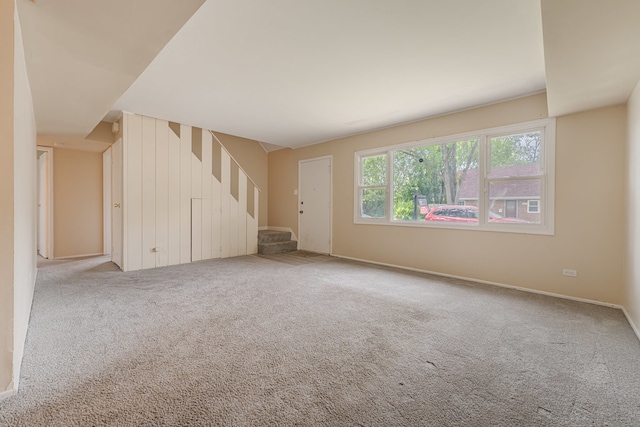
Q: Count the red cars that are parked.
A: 1